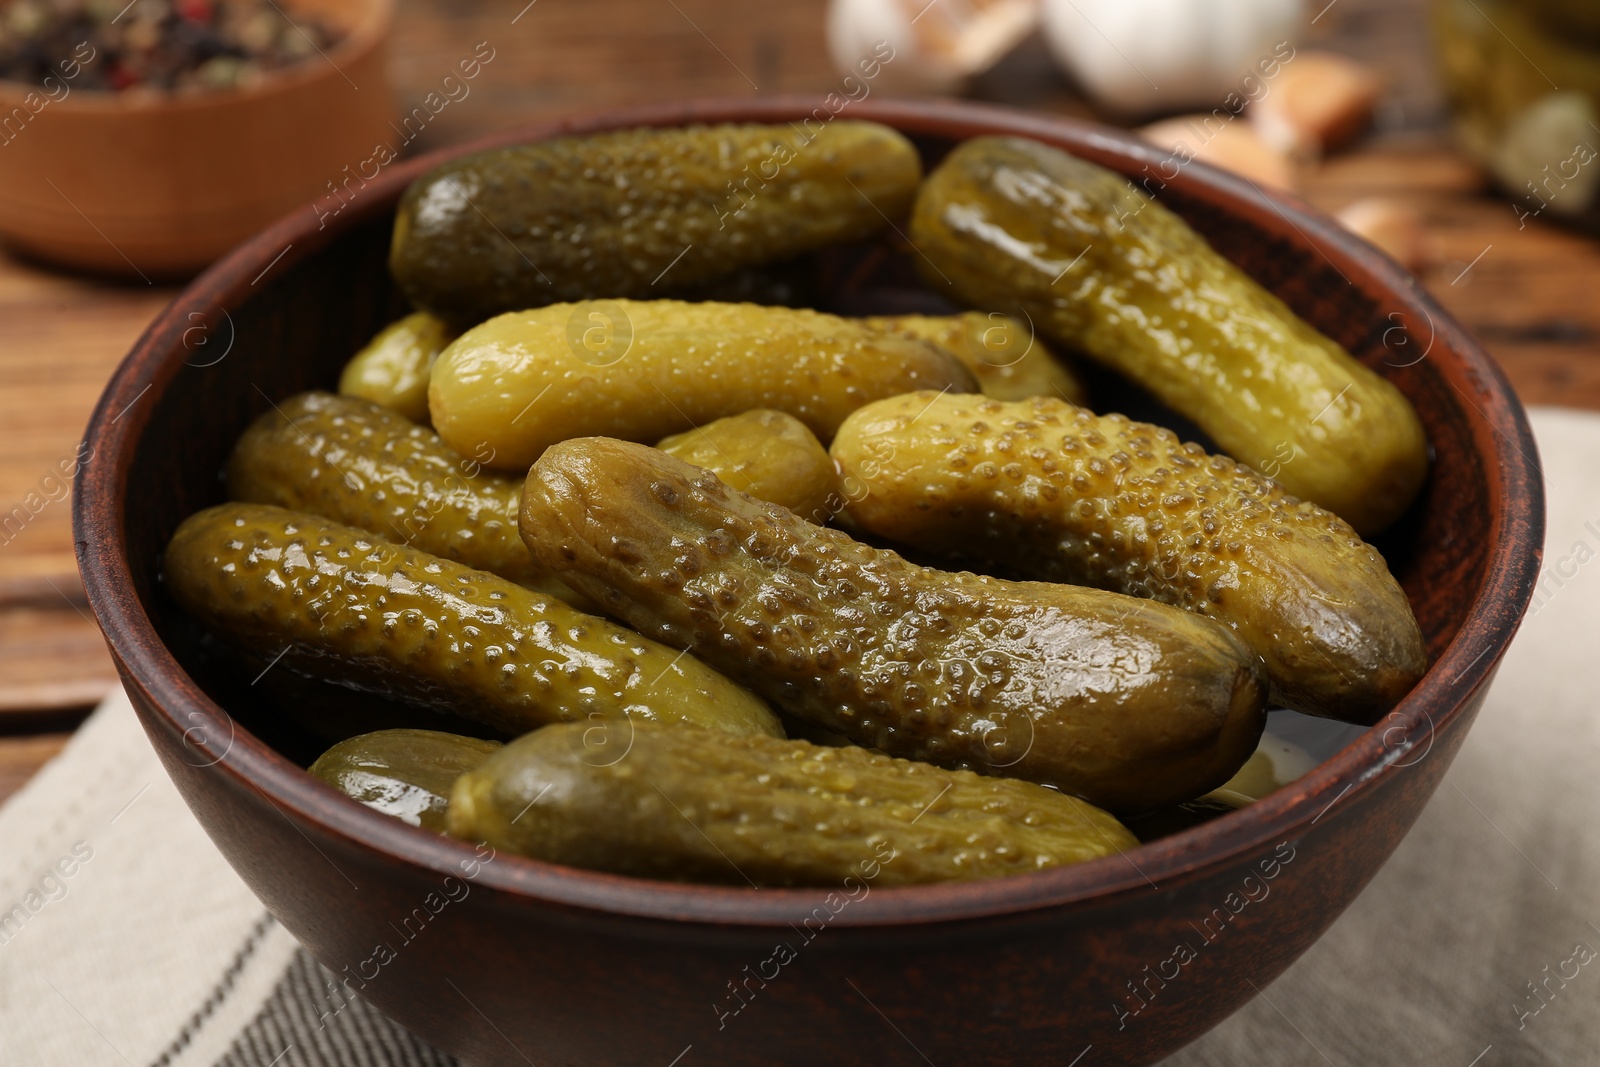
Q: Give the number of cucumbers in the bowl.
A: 12